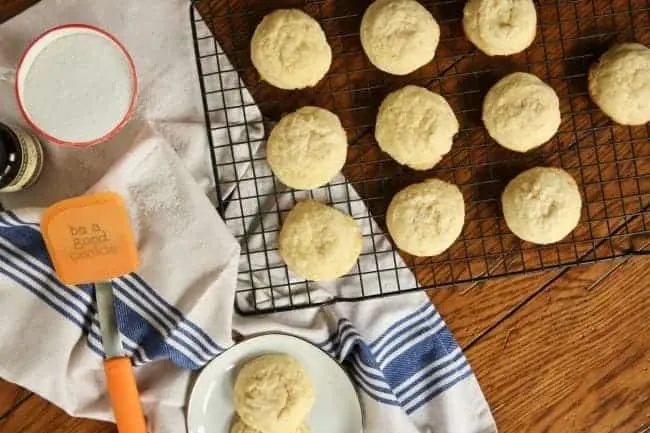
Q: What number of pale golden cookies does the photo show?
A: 12